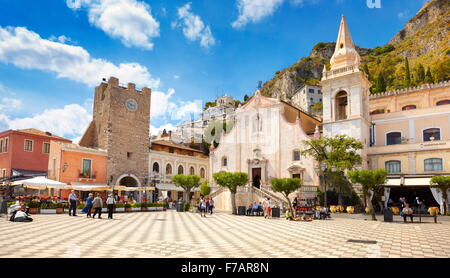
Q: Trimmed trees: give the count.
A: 5